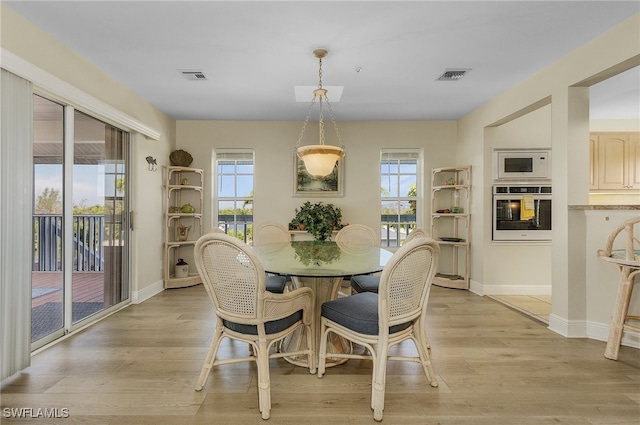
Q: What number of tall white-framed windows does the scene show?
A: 2